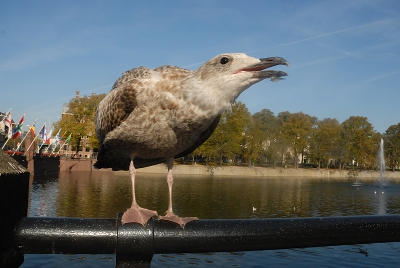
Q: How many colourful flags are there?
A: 8